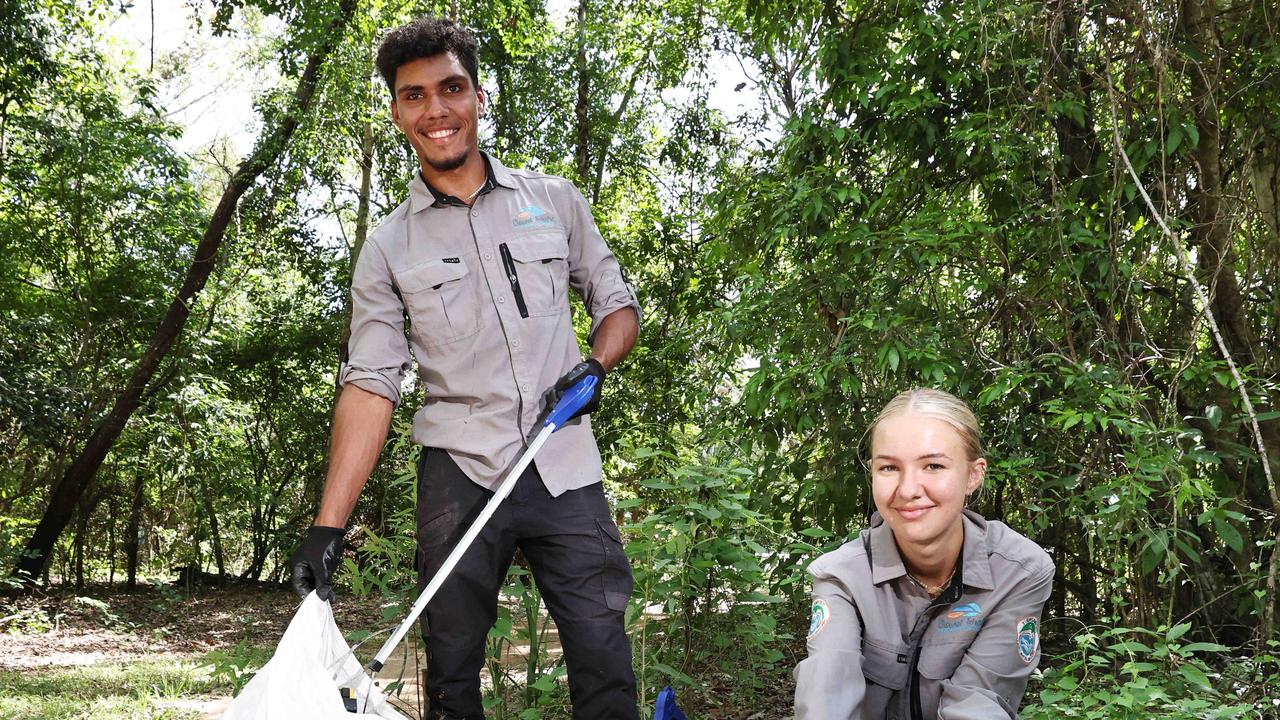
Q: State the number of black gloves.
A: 2